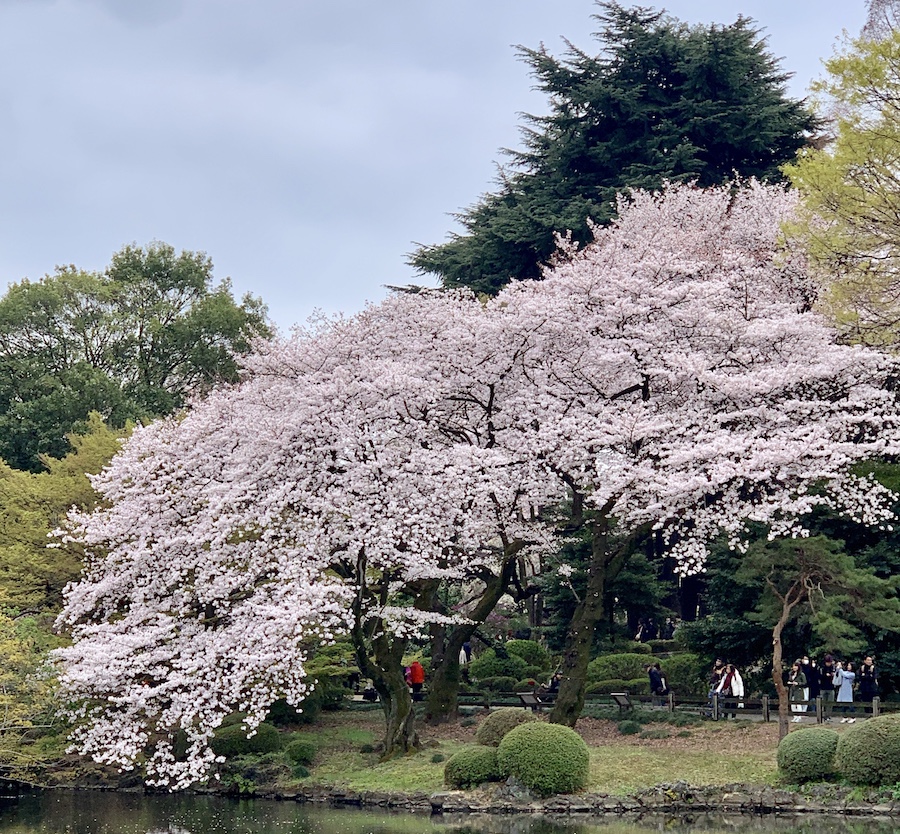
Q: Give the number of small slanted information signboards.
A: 2